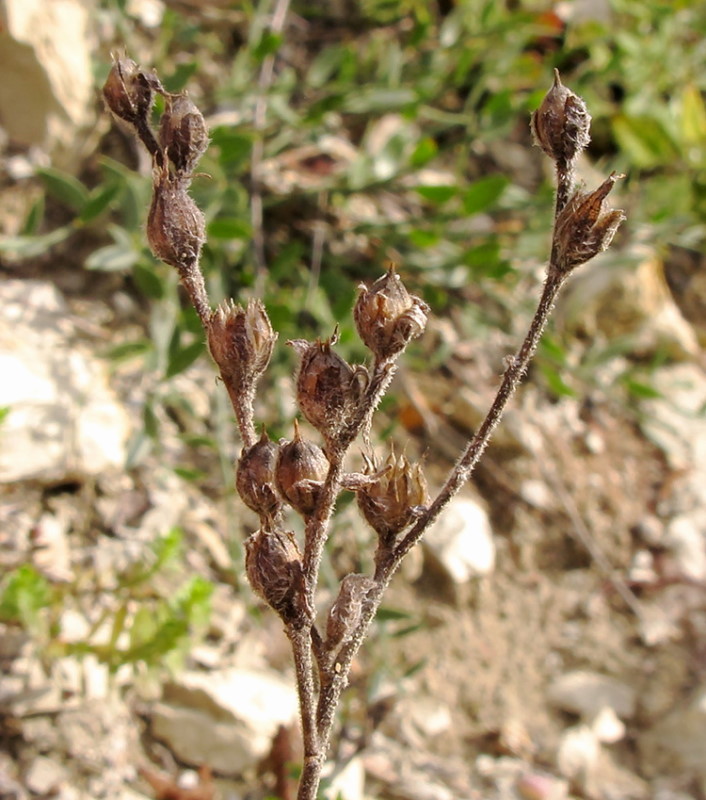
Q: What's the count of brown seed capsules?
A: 13